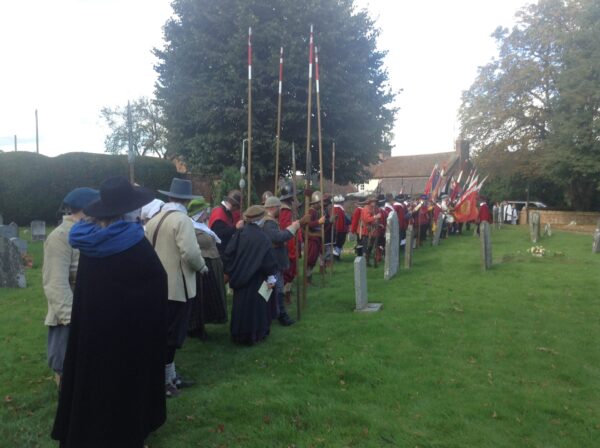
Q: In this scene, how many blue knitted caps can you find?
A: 1